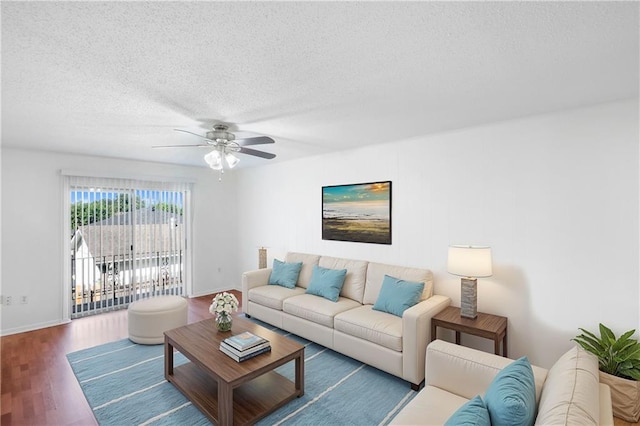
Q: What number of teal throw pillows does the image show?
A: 5